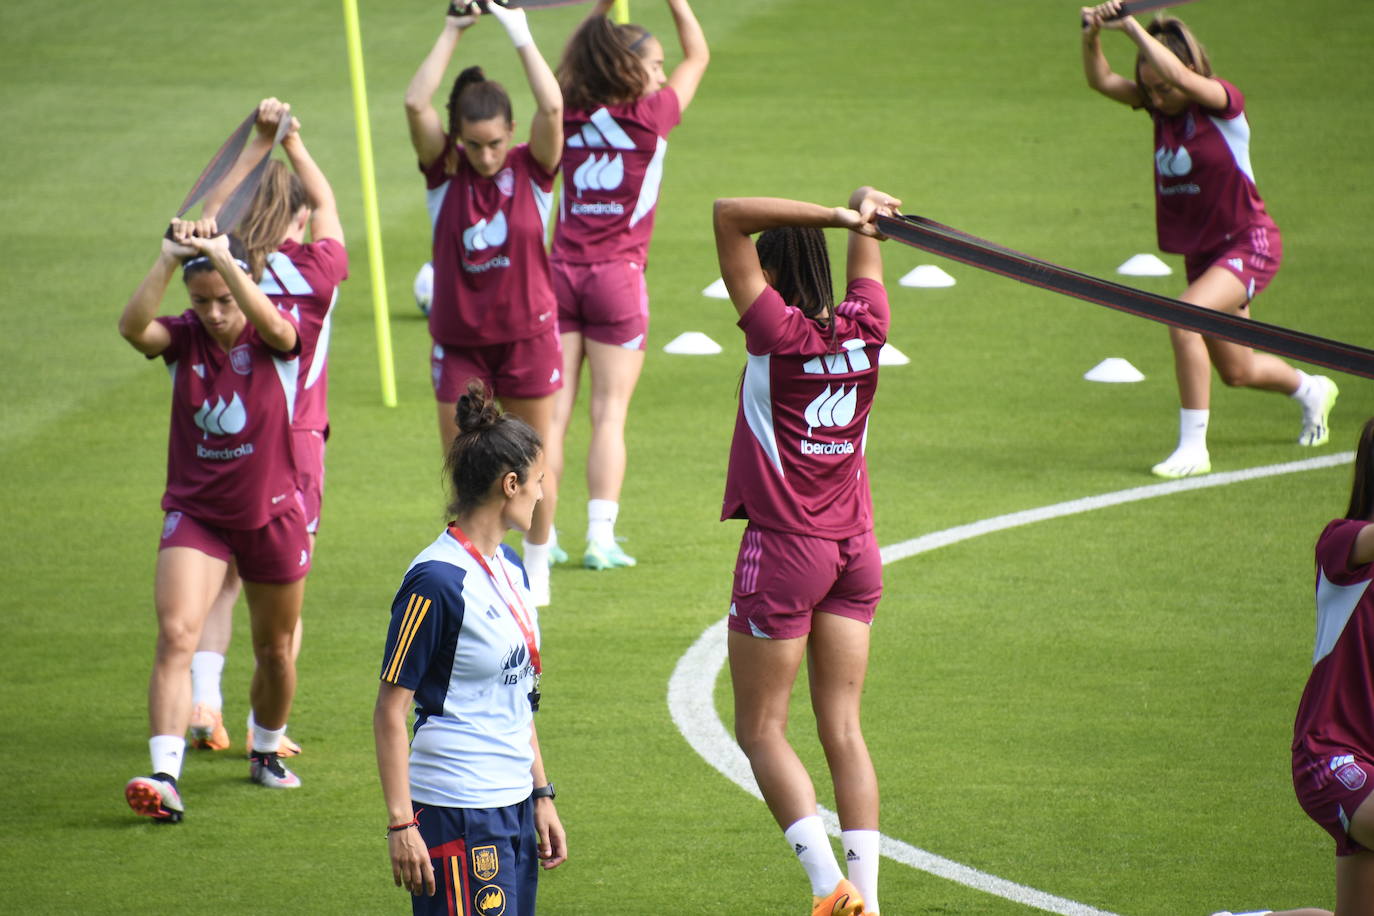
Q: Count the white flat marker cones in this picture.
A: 6